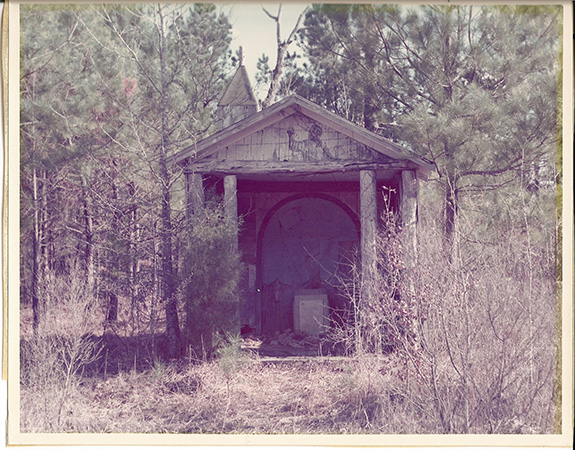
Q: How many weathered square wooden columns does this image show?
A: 4